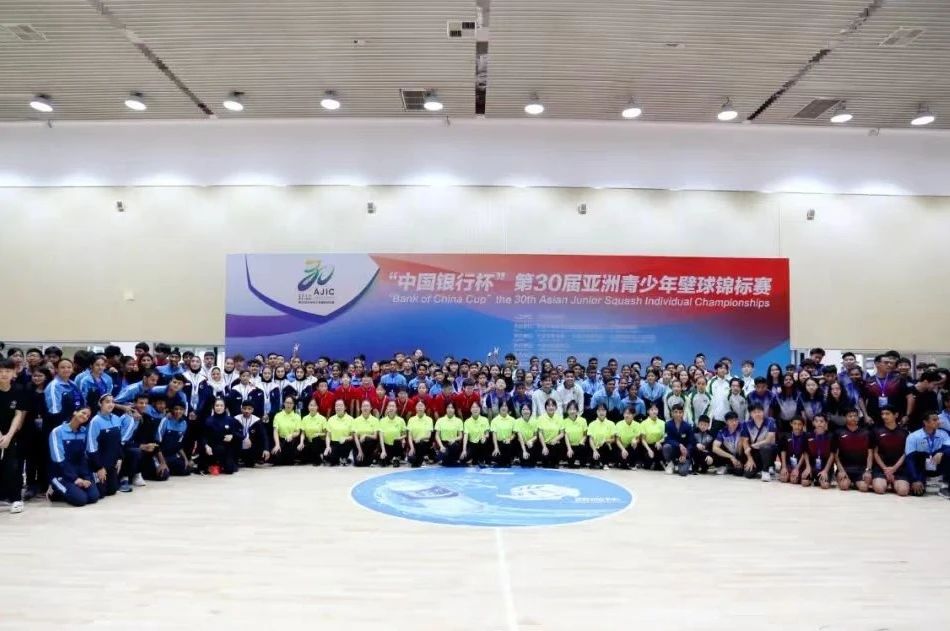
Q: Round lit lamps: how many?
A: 10